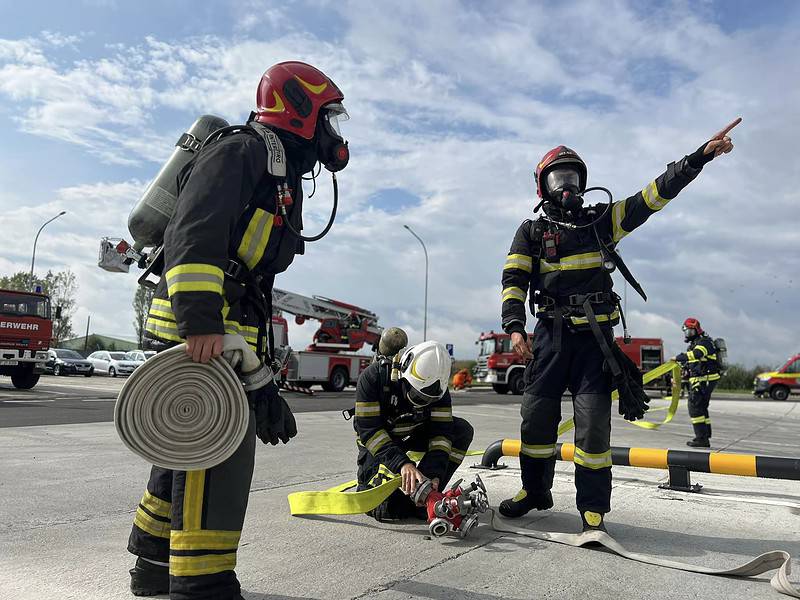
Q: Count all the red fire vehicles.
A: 4